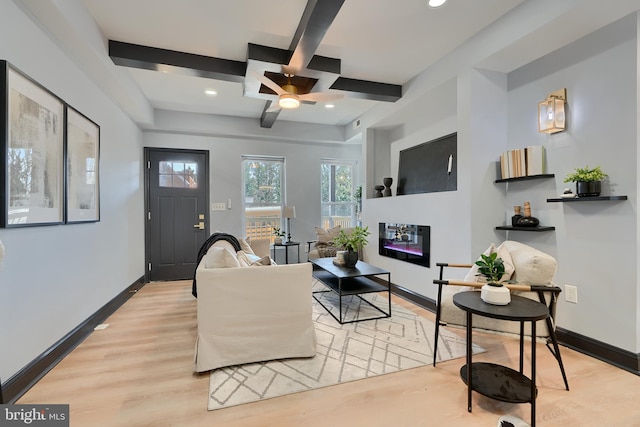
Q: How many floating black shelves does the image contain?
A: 3